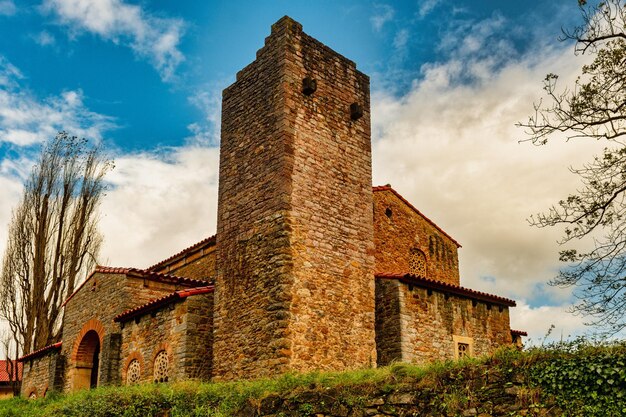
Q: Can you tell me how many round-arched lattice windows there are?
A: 3